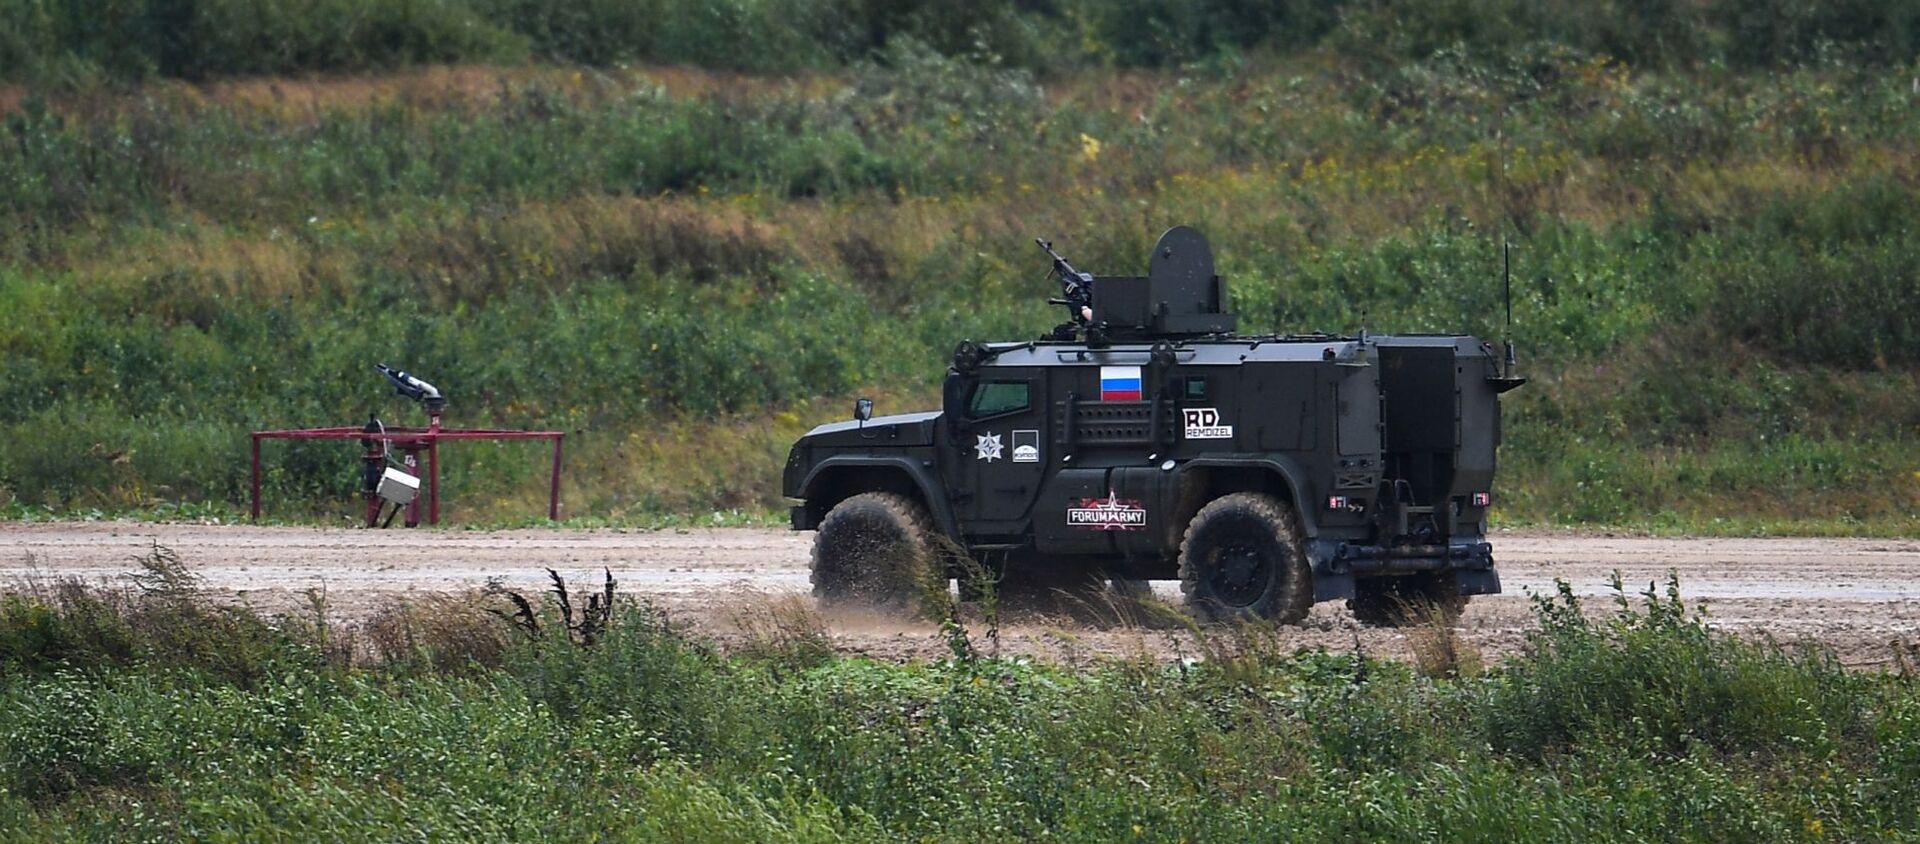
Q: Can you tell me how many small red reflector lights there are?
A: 2